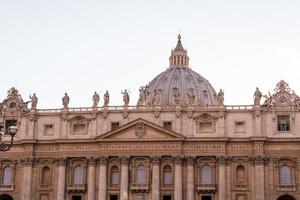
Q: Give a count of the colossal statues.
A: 11